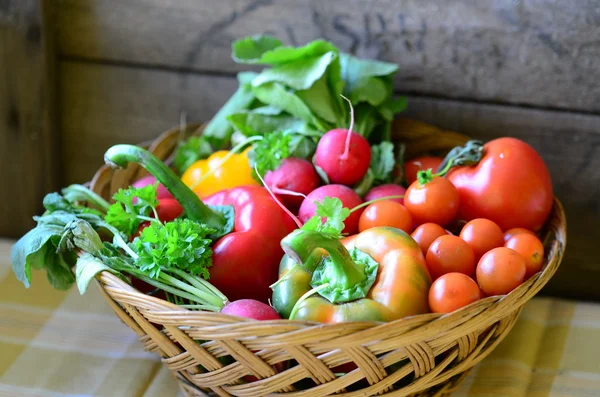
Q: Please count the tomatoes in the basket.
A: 11